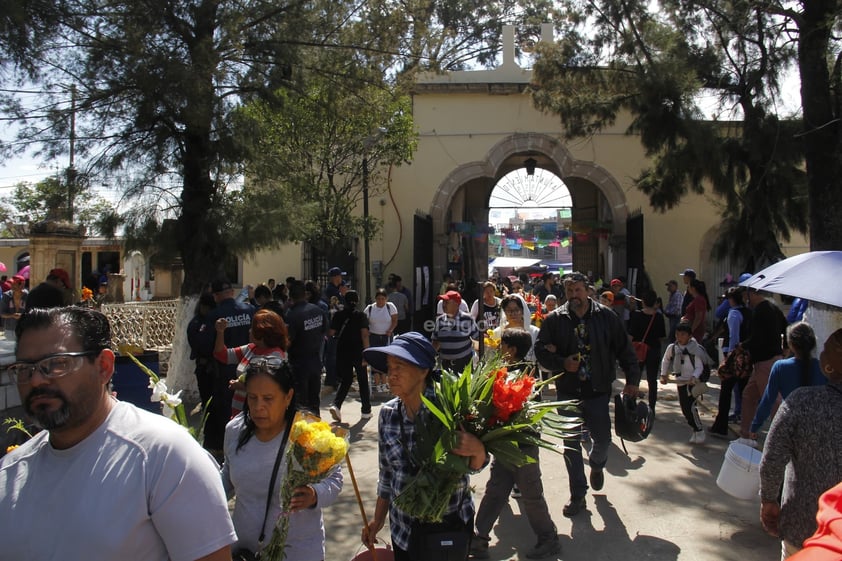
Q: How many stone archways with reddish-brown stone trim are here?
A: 1